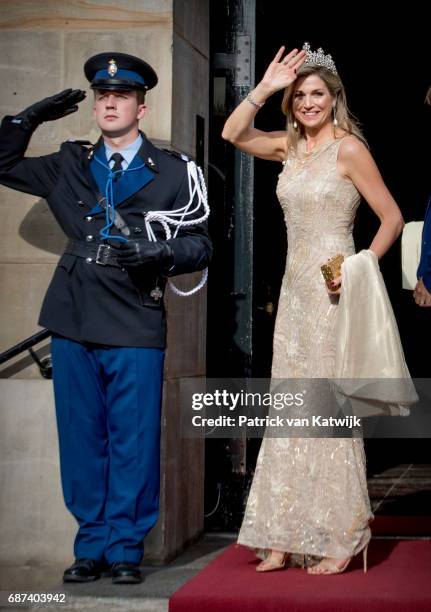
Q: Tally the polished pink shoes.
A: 0